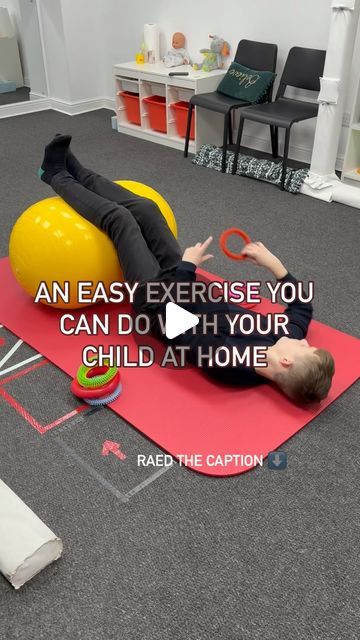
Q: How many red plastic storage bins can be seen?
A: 3